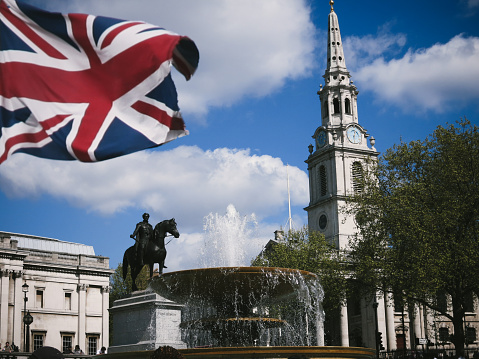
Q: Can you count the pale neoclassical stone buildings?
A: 2